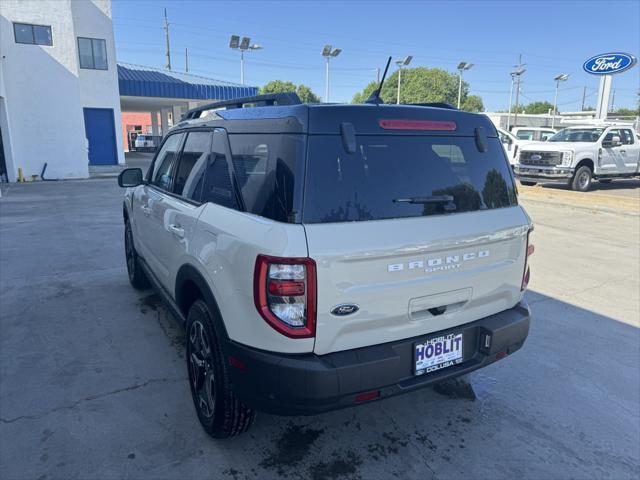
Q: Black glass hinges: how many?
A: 2